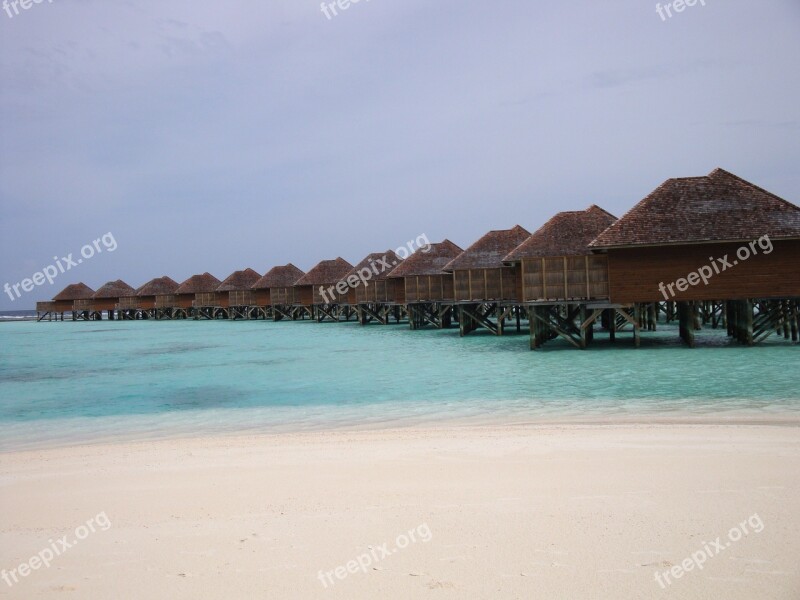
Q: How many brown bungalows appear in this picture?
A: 12